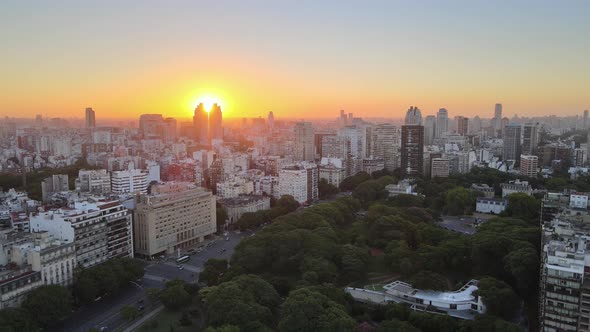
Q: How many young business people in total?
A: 0